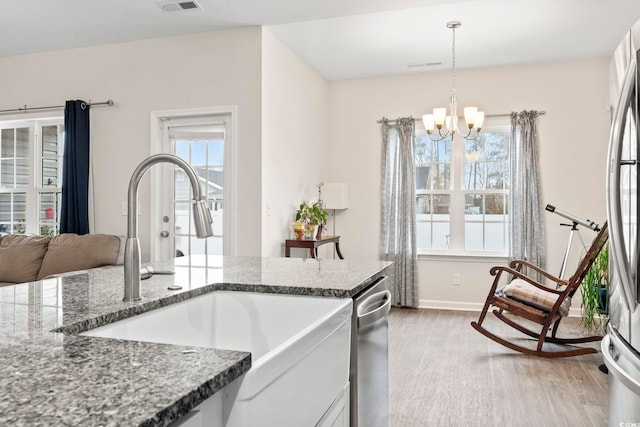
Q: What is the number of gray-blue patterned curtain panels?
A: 2